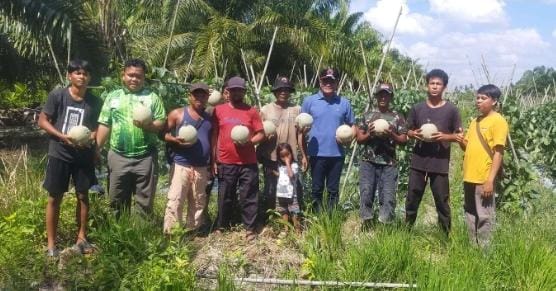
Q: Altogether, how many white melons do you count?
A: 10